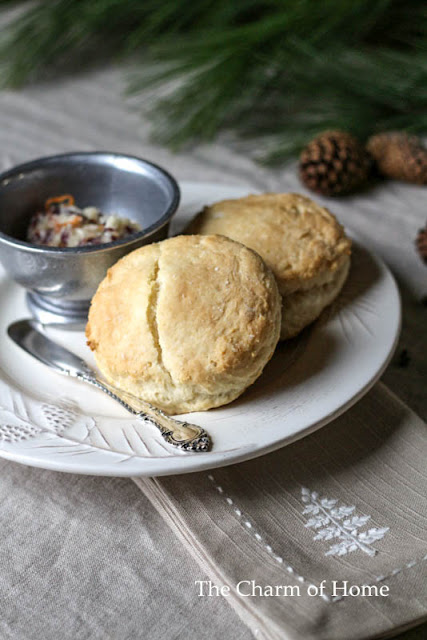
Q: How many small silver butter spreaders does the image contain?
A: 1